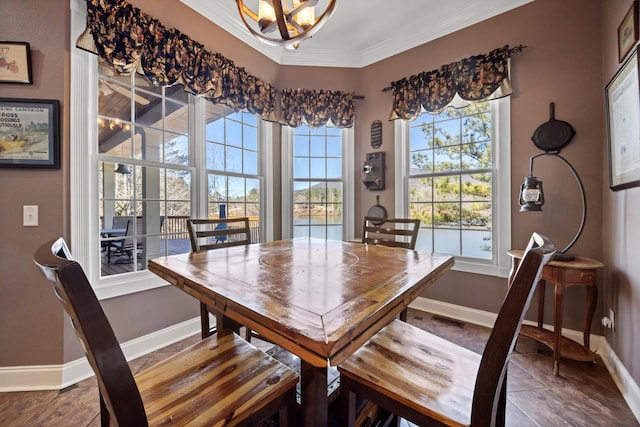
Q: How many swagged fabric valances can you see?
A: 3